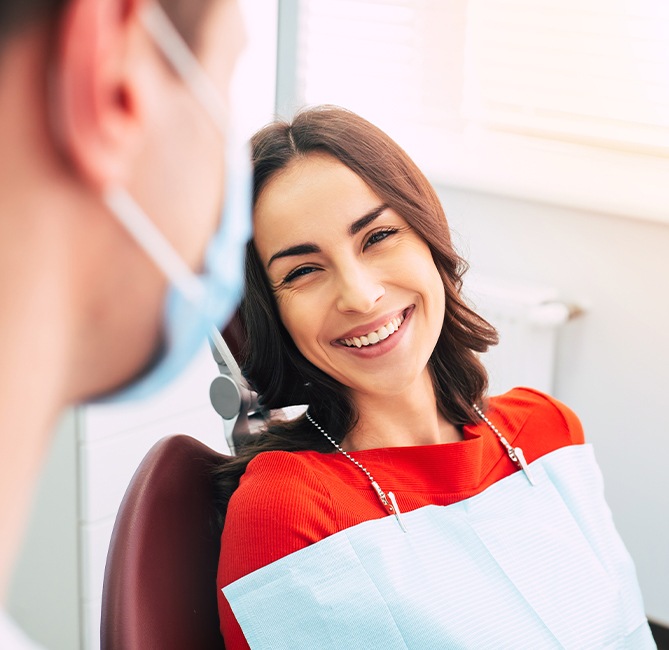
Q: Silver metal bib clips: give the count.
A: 2